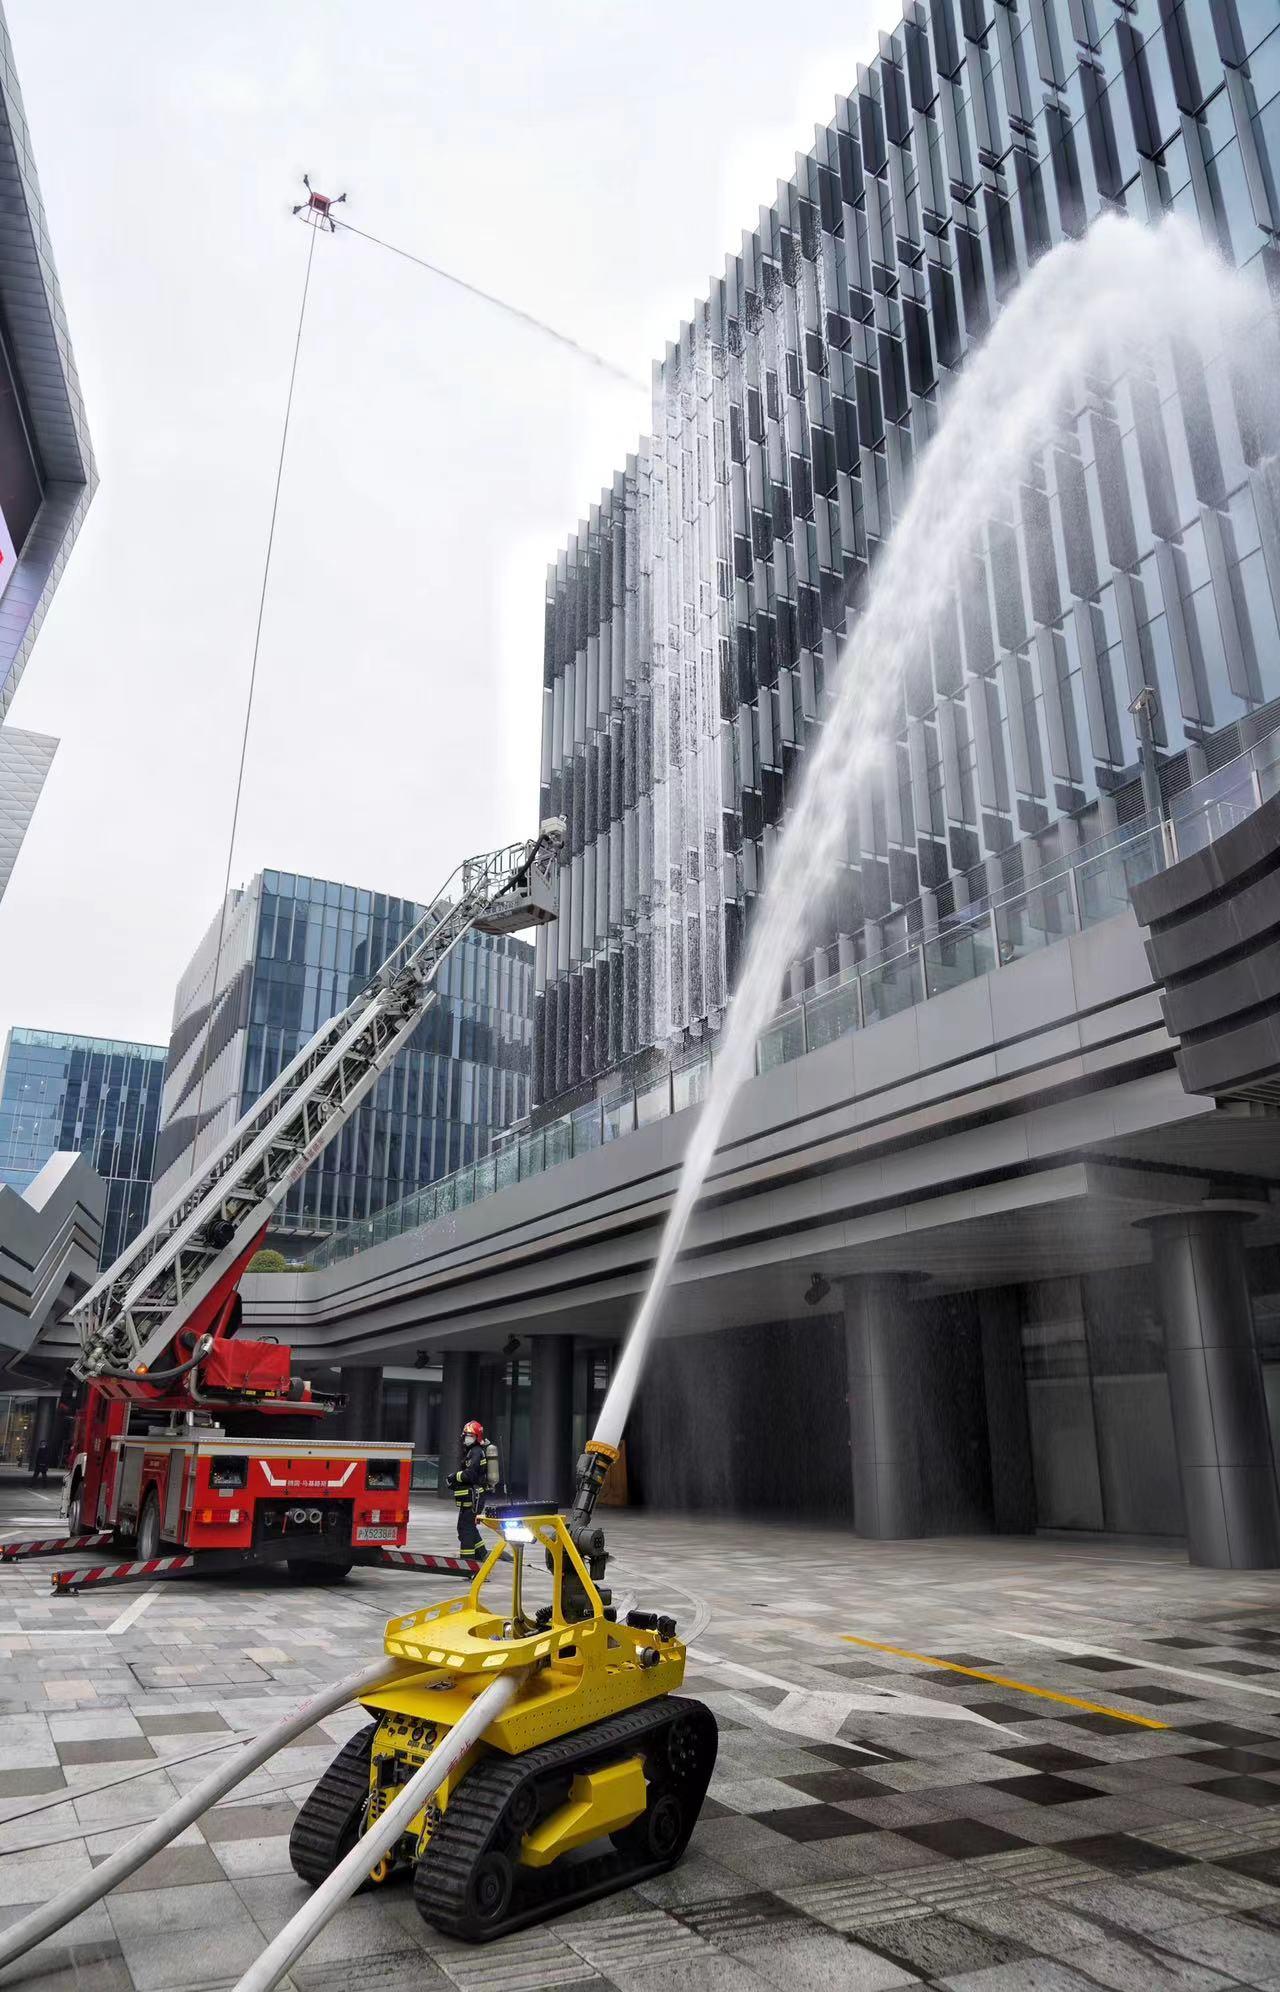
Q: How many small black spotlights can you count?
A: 3